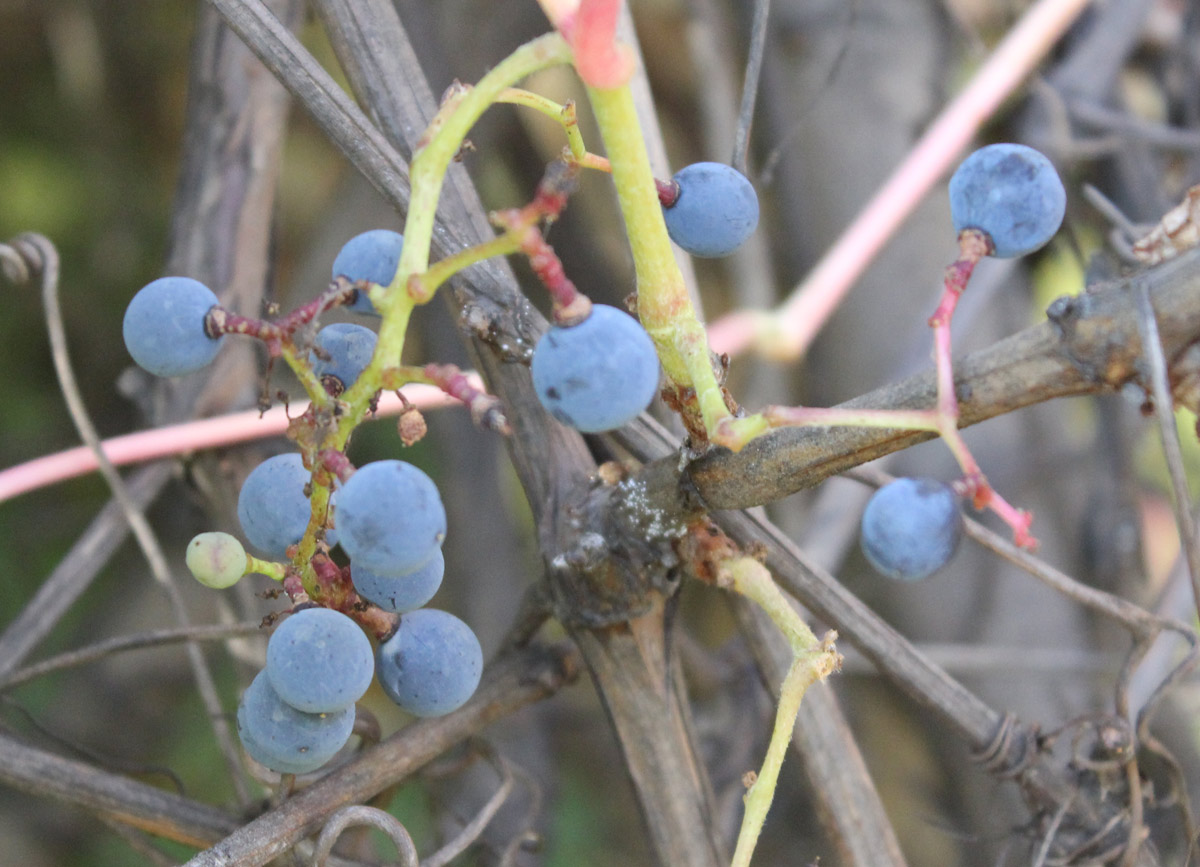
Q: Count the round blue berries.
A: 13